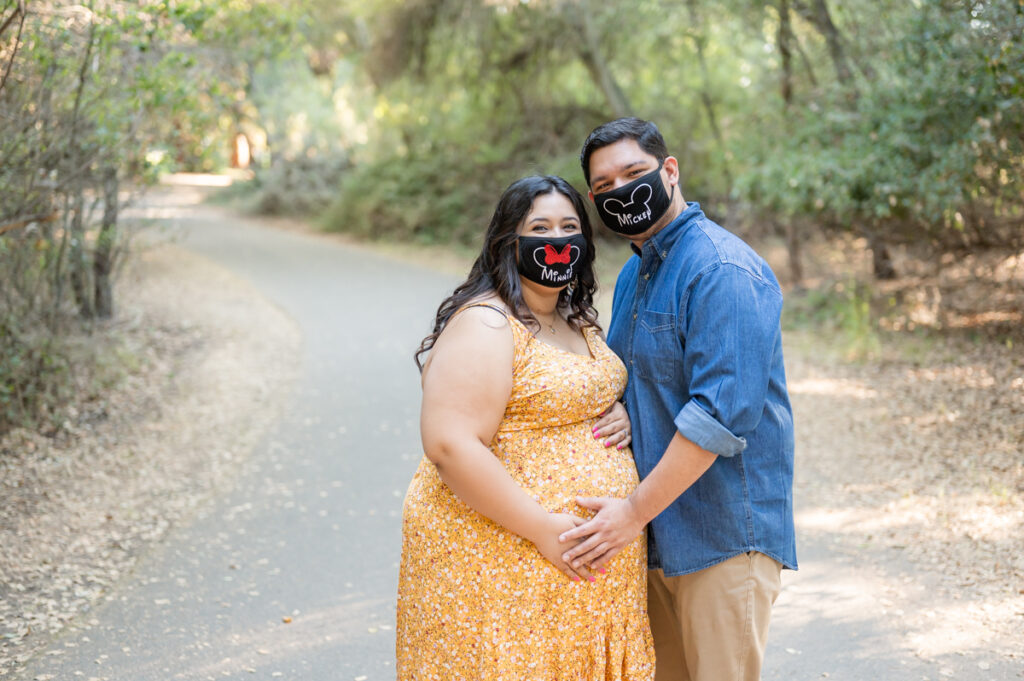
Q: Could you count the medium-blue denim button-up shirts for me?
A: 1